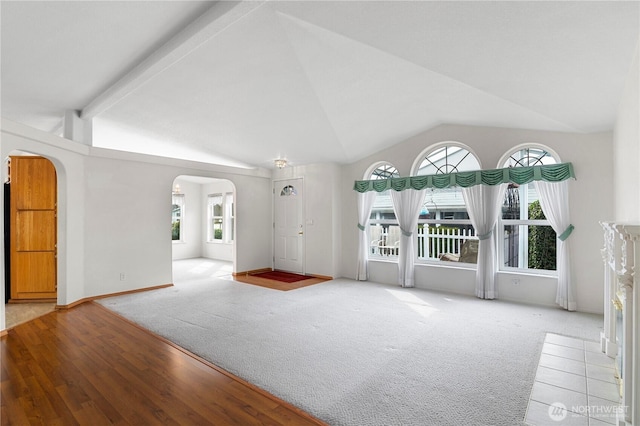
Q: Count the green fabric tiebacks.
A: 4